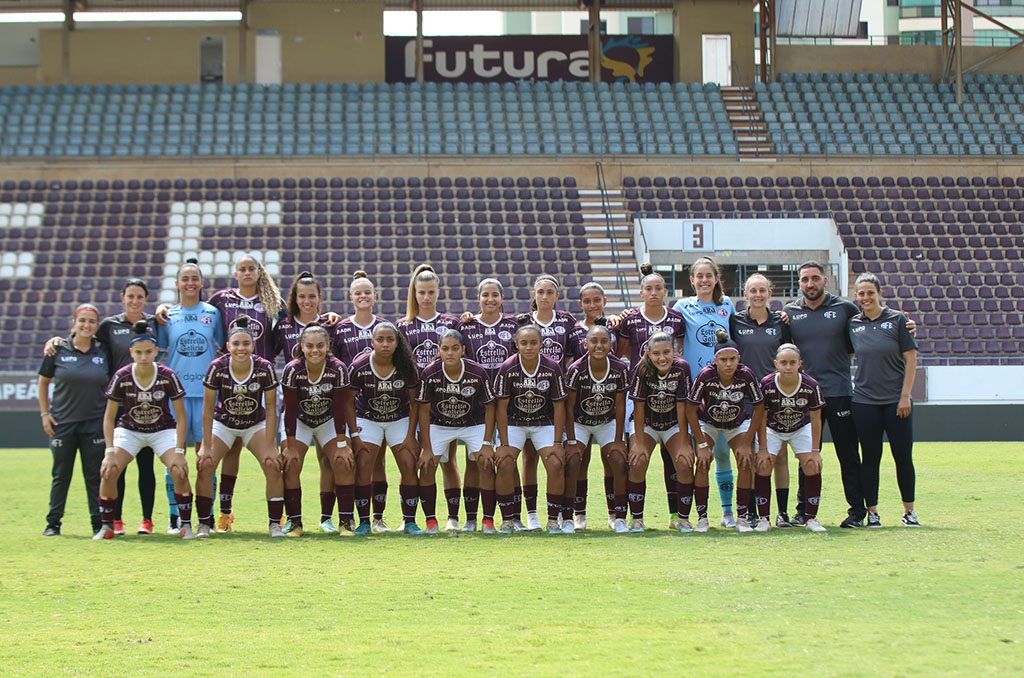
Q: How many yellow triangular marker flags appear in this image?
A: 0